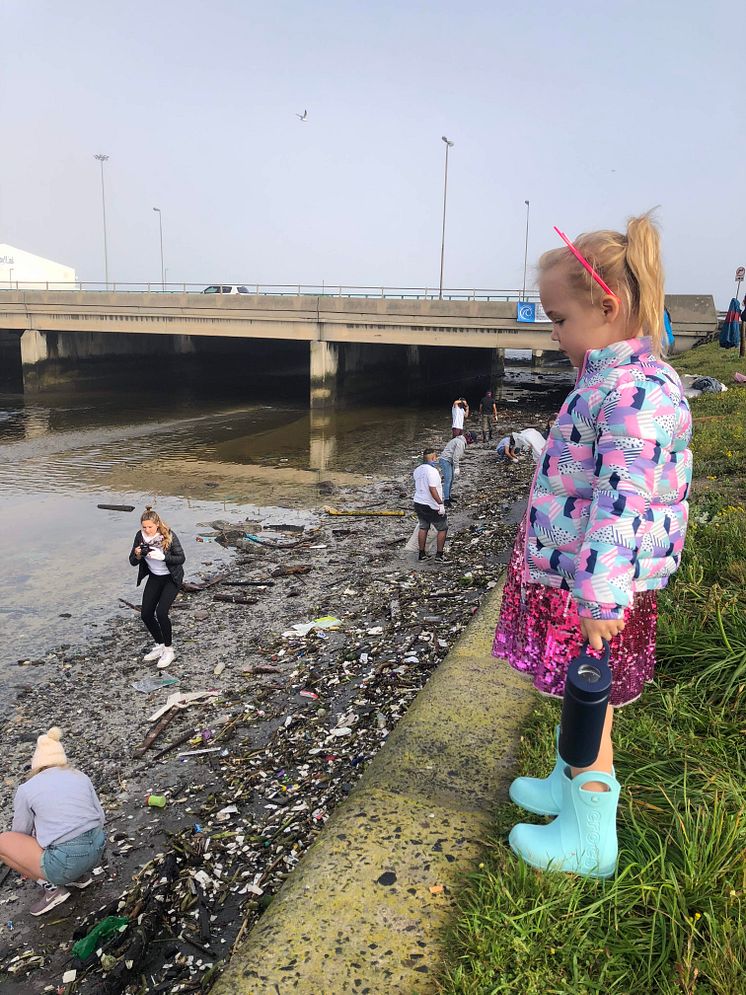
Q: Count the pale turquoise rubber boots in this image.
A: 2